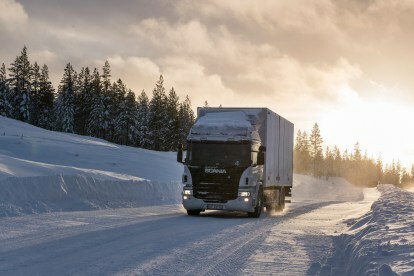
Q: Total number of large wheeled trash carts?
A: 0